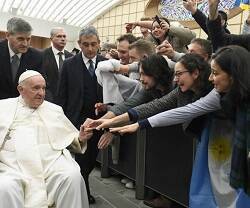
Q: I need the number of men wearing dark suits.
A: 3